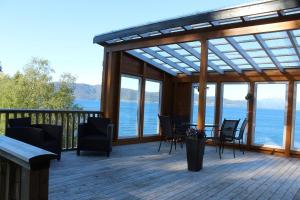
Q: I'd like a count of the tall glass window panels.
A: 6